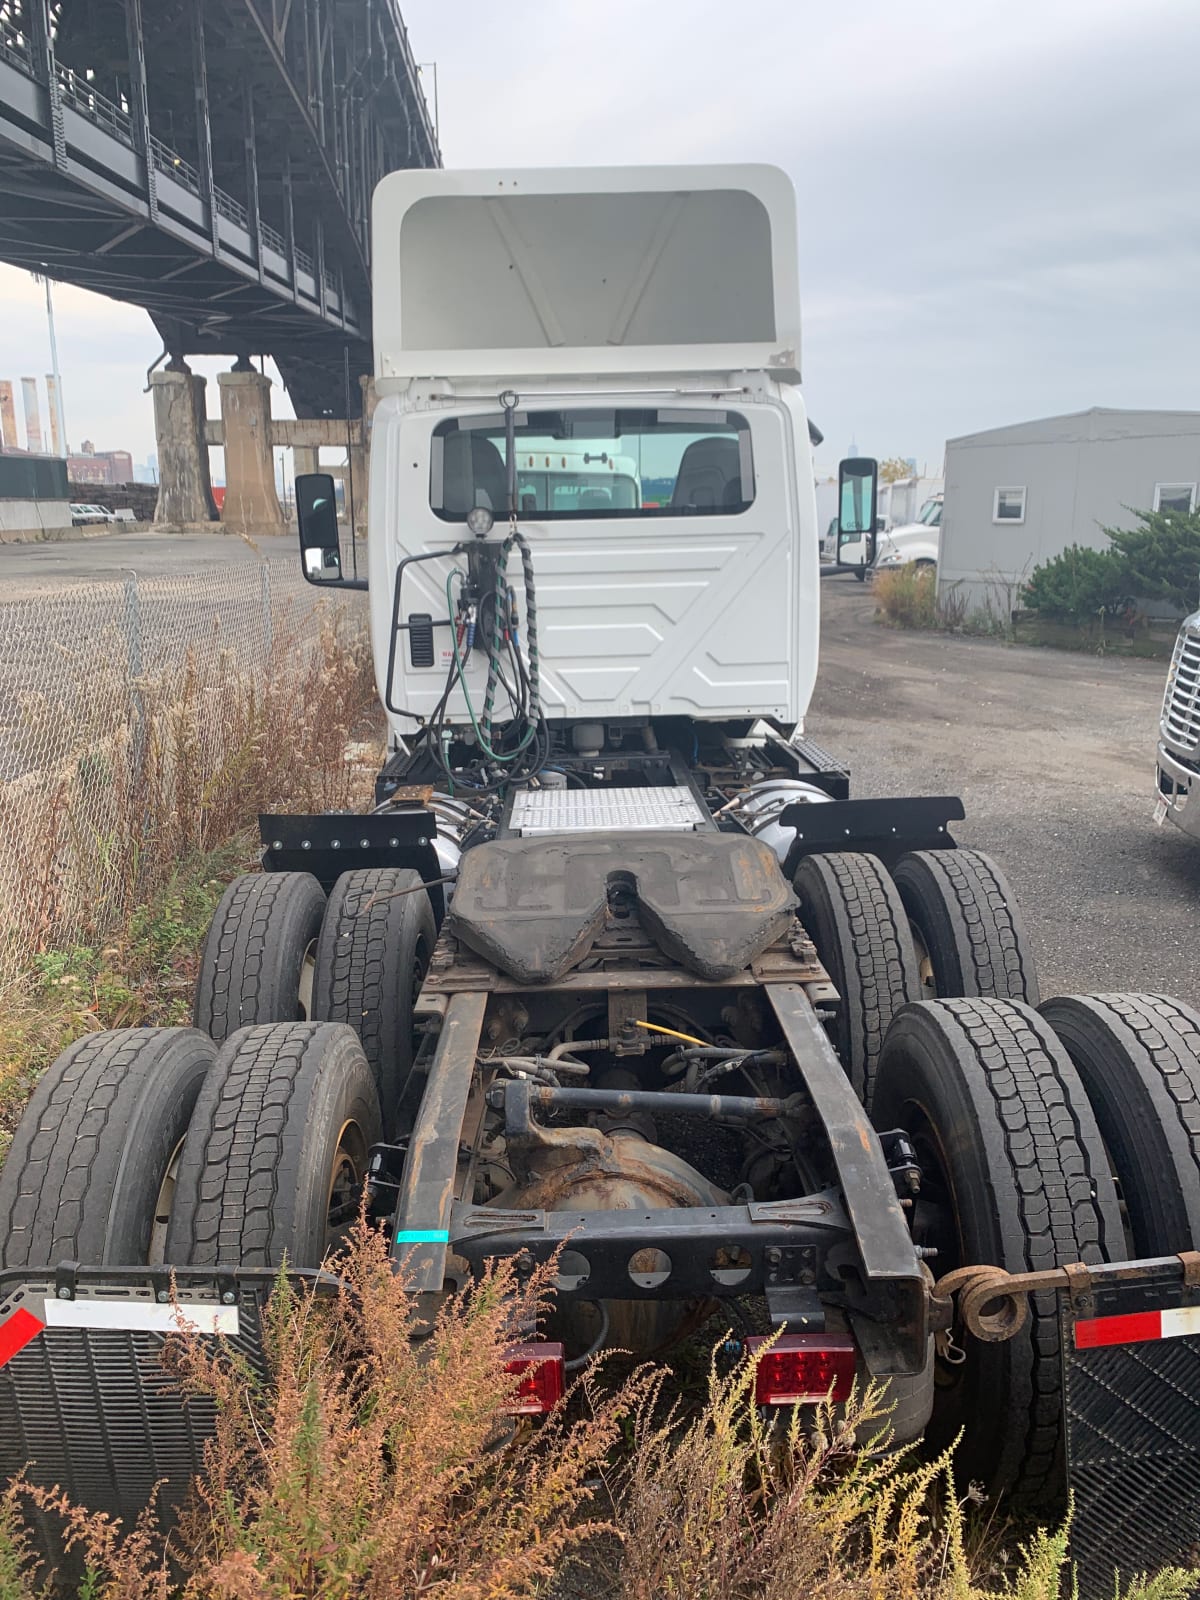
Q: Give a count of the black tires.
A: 8